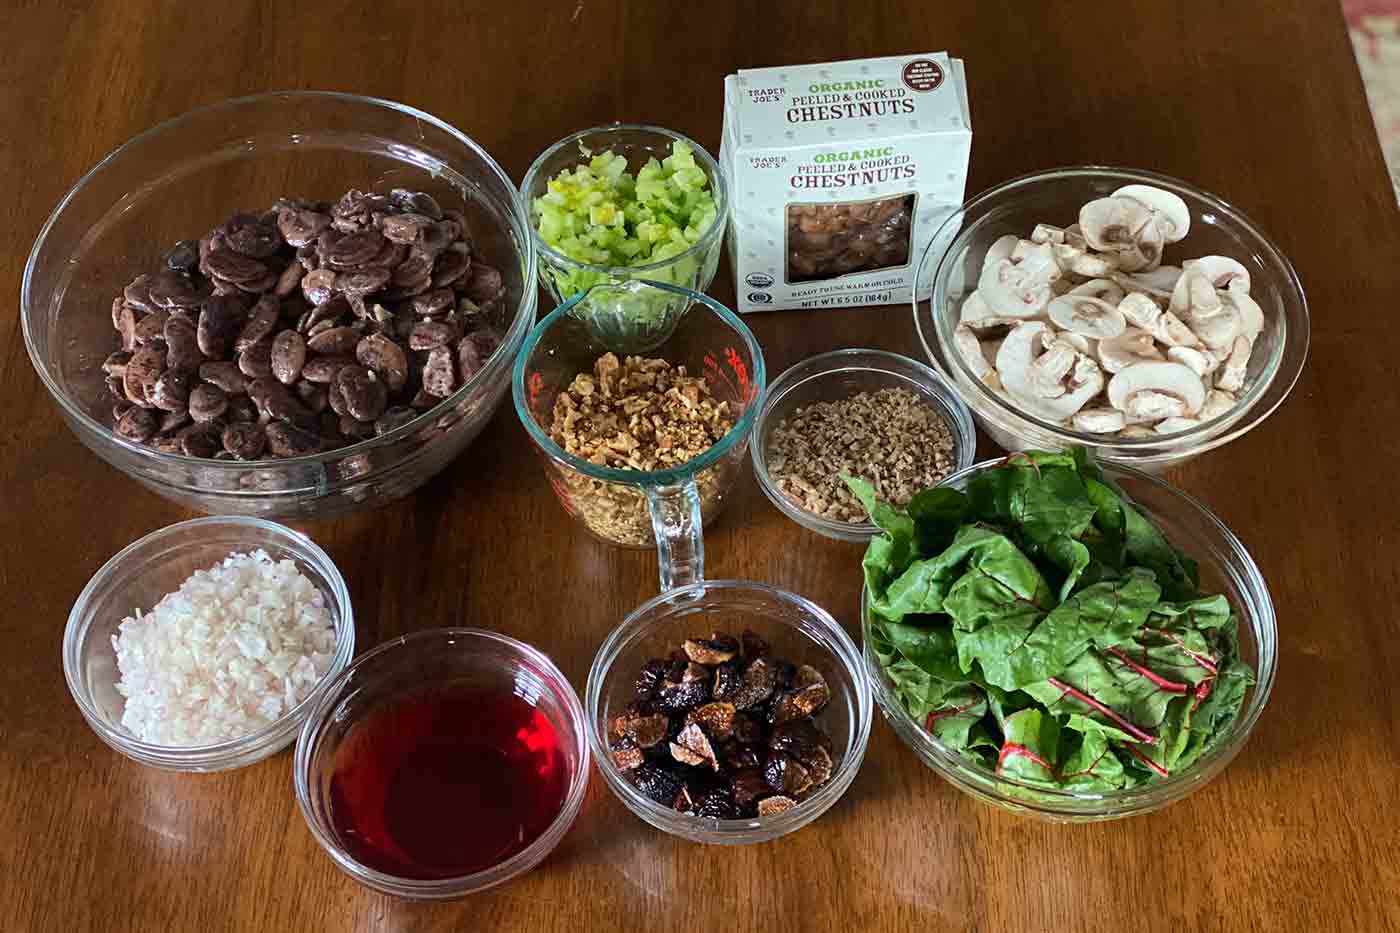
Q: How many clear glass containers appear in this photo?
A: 9